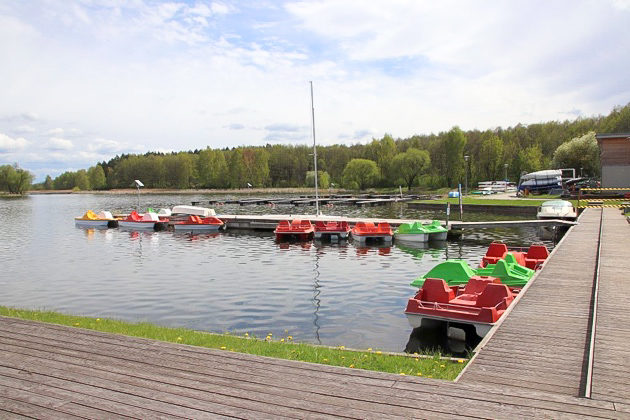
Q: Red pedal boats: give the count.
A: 7